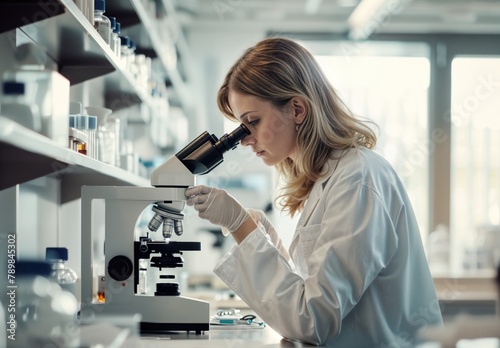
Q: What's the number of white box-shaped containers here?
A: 1